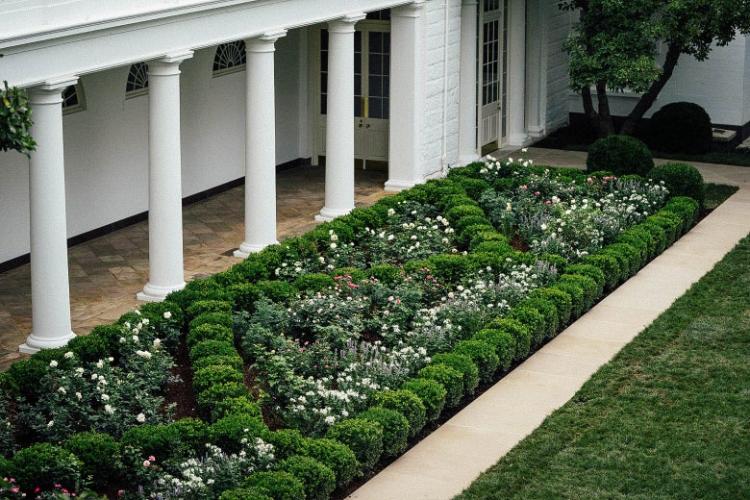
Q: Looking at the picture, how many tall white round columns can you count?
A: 4